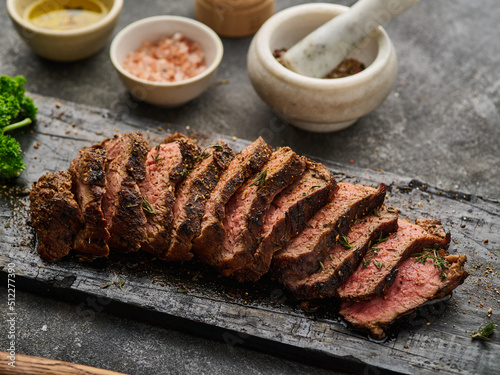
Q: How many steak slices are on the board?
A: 12